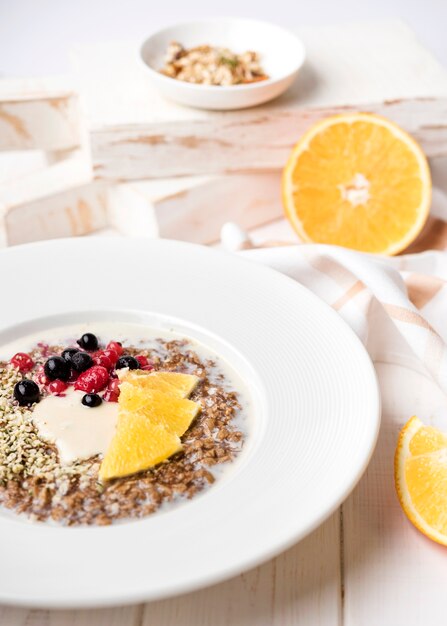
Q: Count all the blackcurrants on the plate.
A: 7